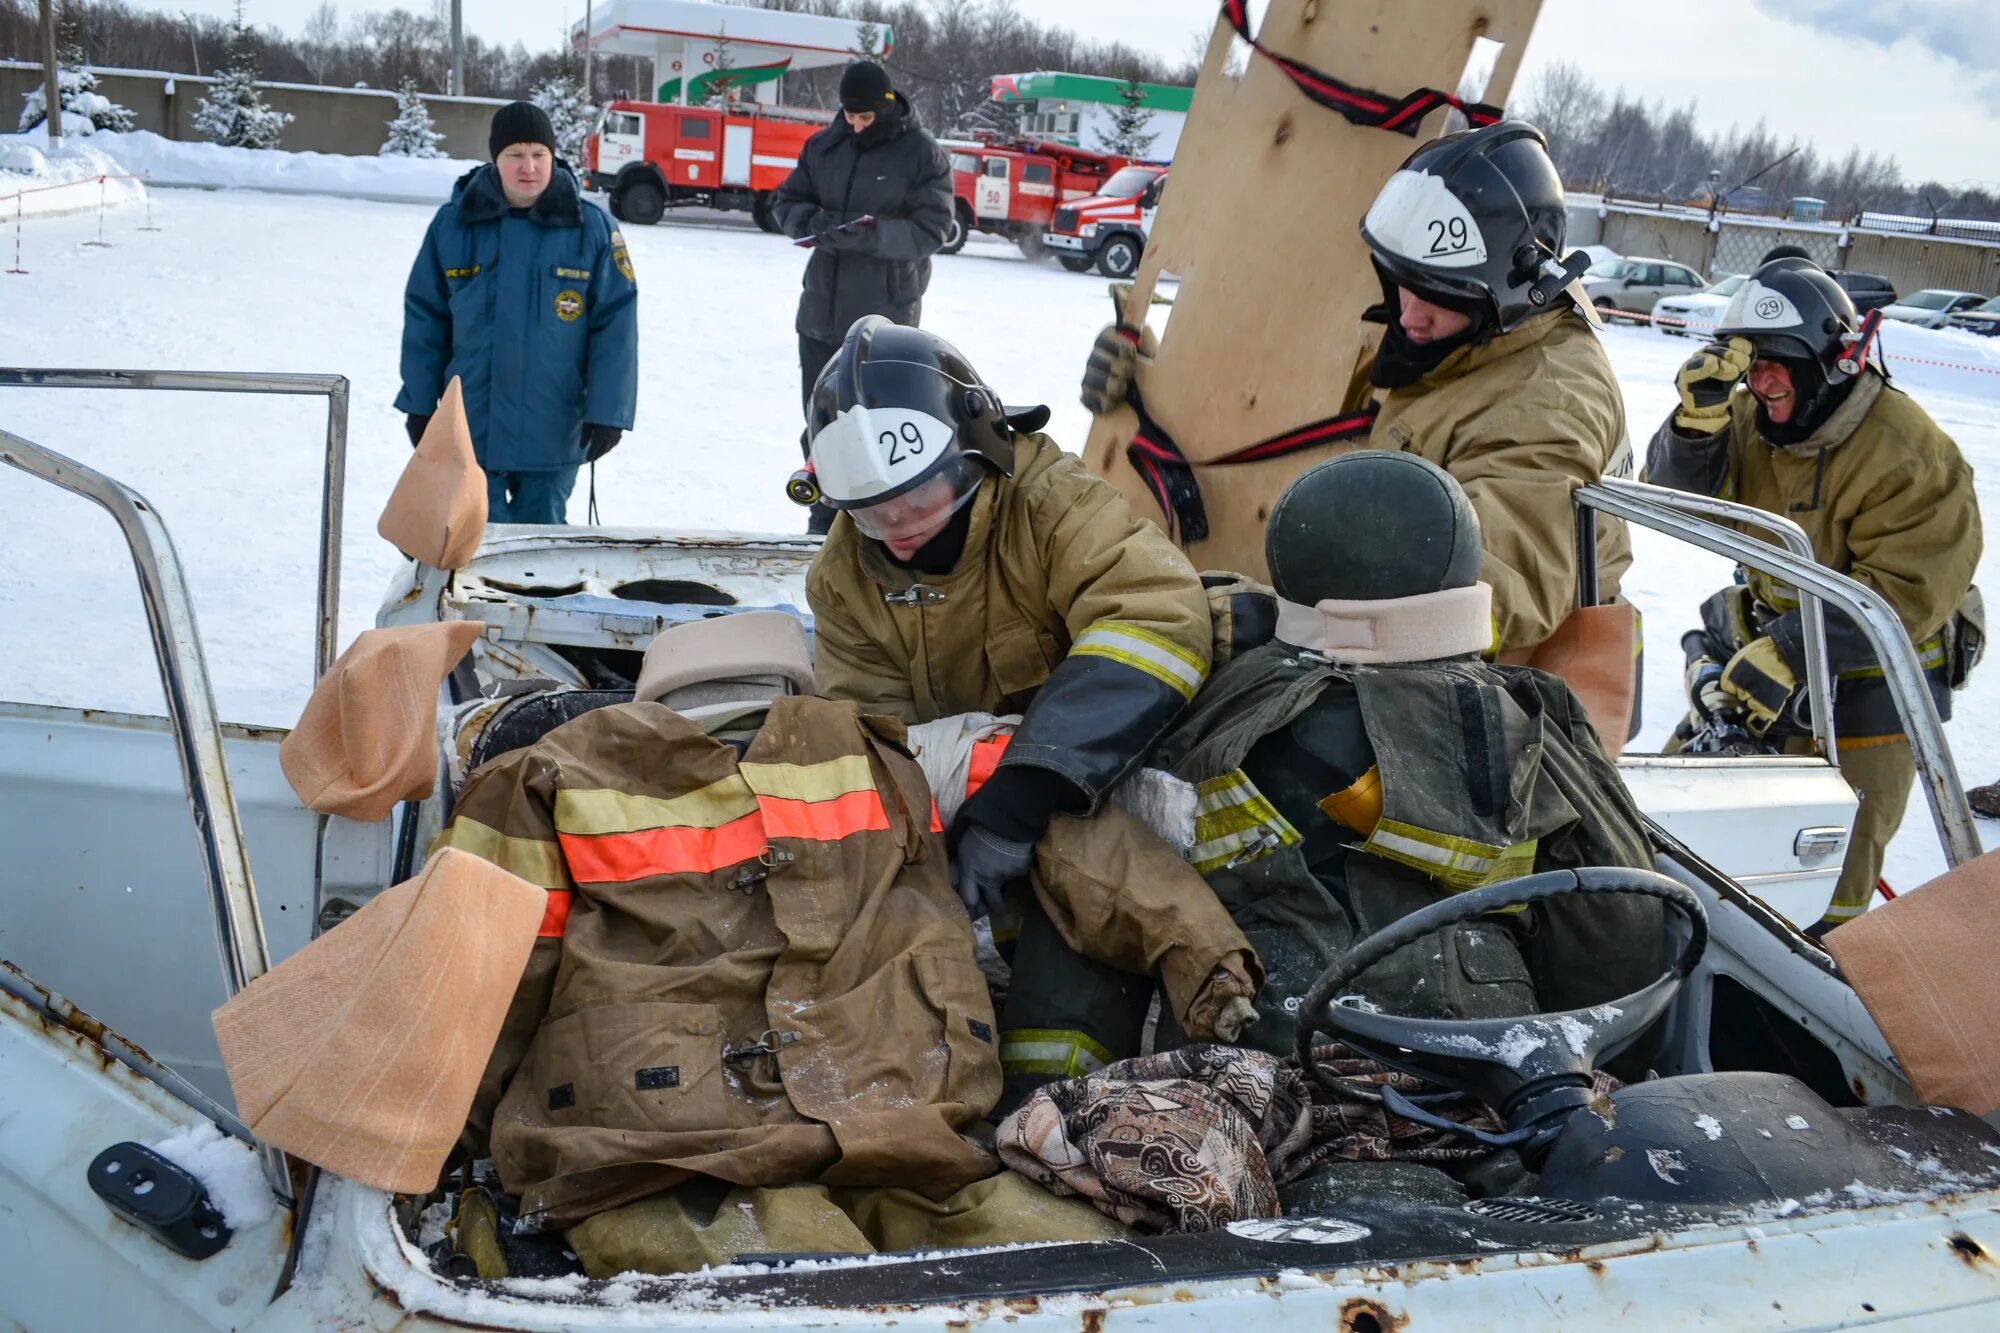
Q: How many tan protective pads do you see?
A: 5